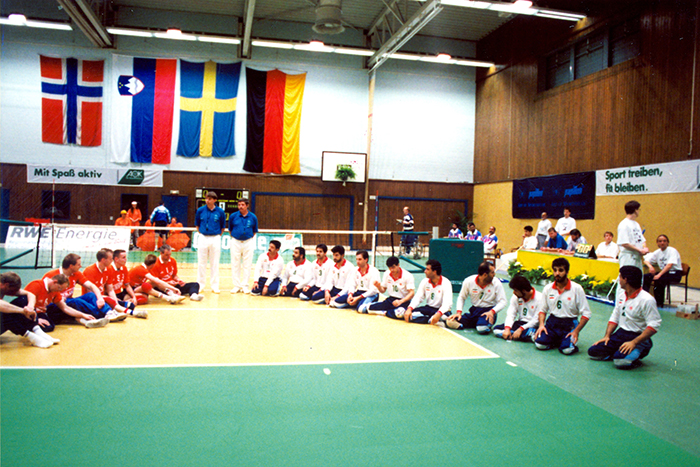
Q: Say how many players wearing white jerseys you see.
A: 11